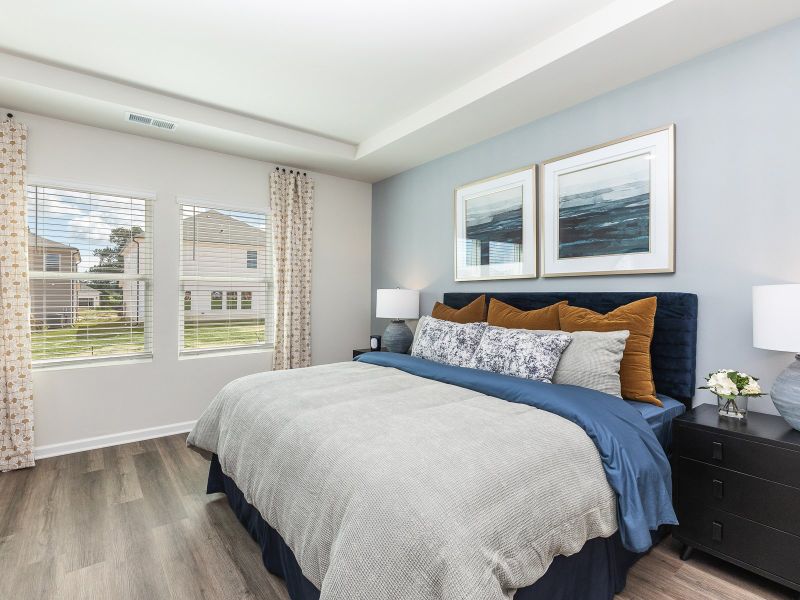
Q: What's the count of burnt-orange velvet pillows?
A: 3